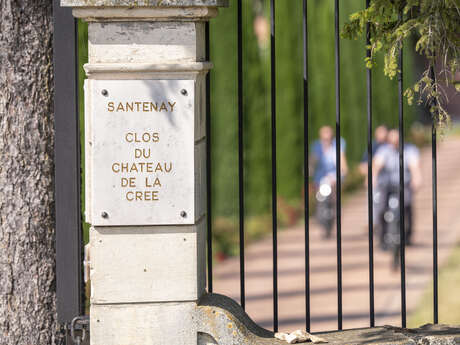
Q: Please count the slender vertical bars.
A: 8